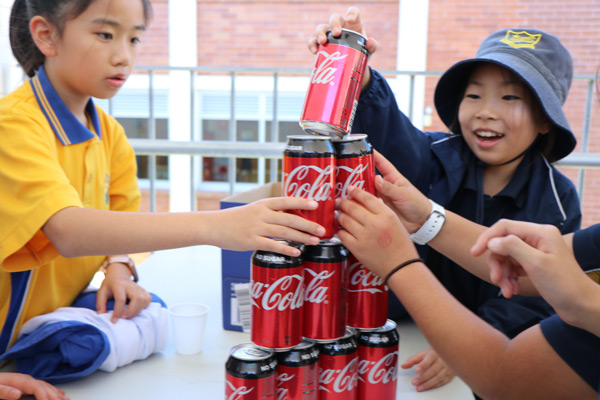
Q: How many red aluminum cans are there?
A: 10